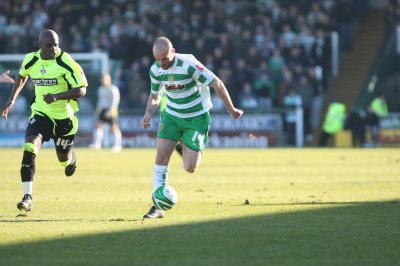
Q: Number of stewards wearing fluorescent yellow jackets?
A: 2